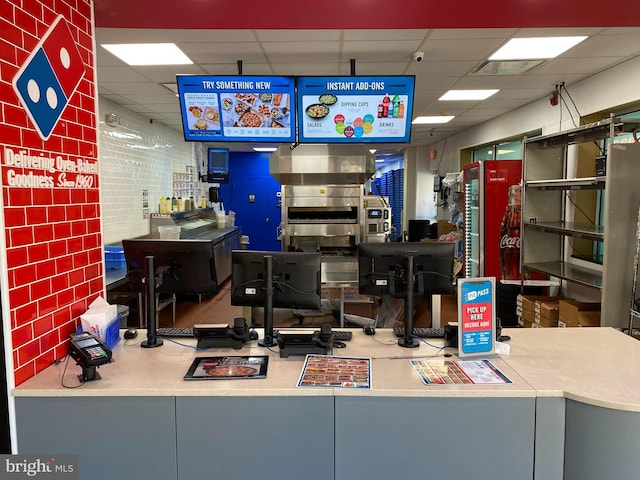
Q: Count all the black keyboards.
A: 3